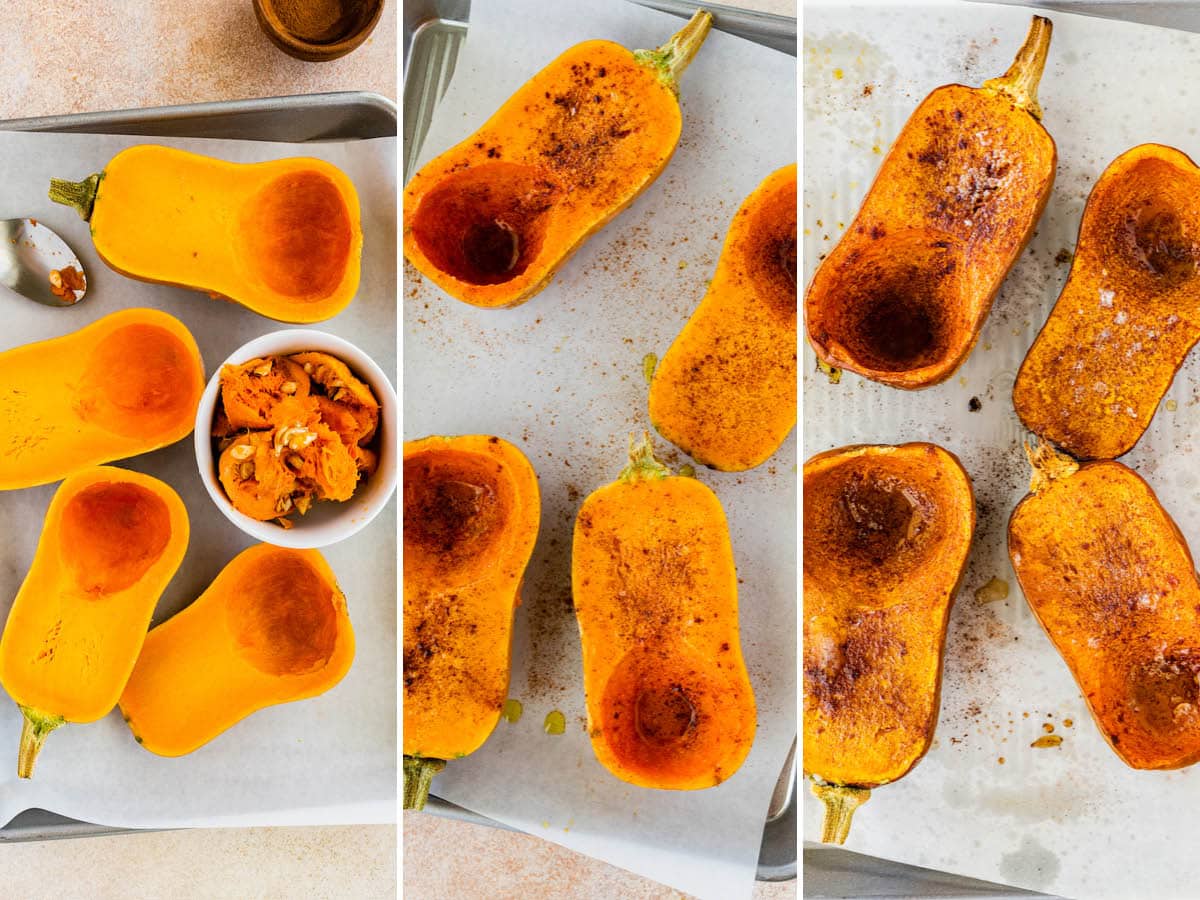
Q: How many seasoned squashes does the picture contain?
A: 8